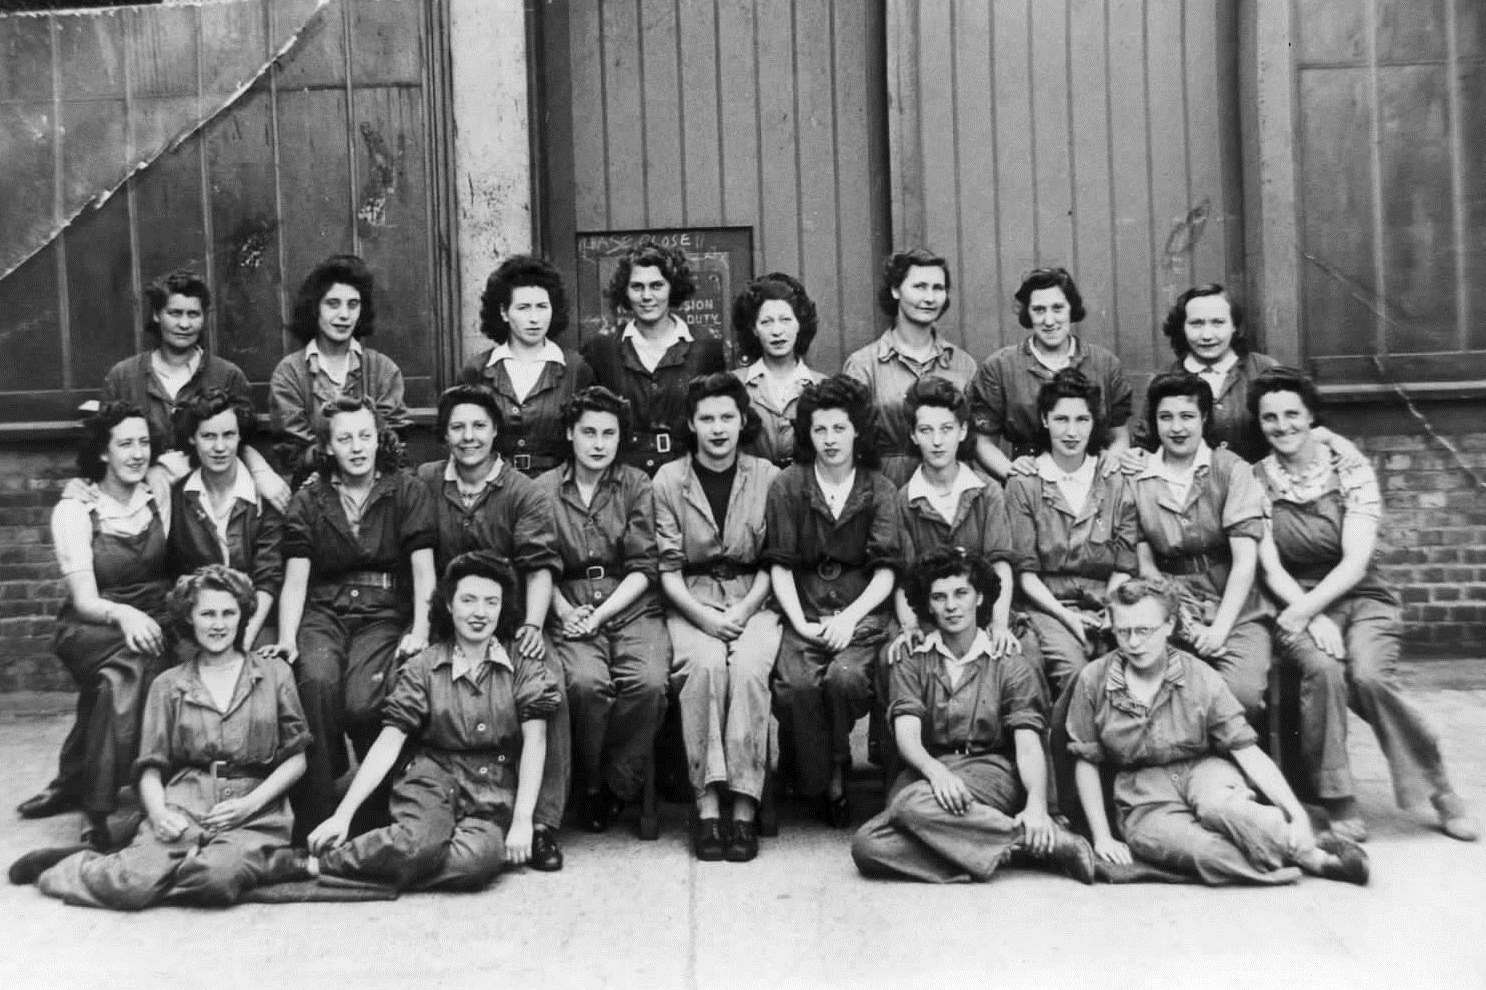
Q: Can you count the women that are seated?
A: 15